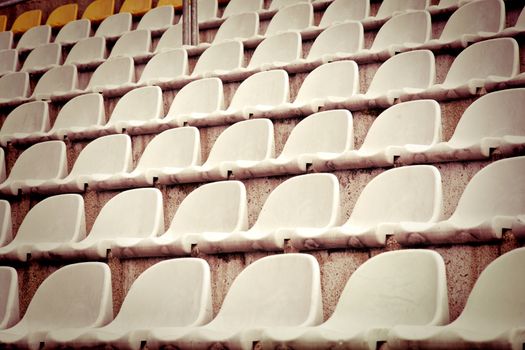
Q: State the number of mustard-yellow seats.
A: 6